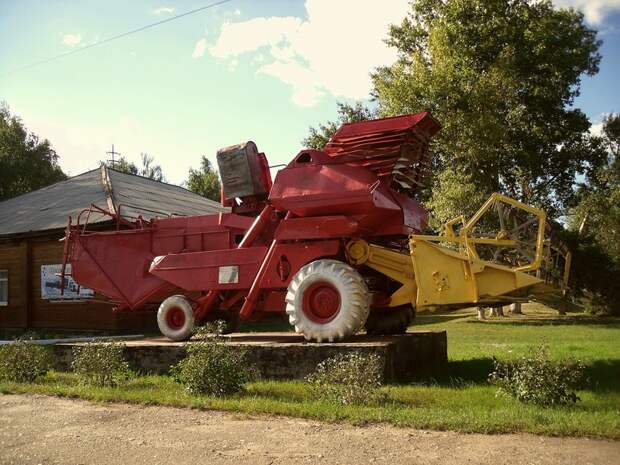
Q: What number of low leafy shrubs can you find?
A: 5